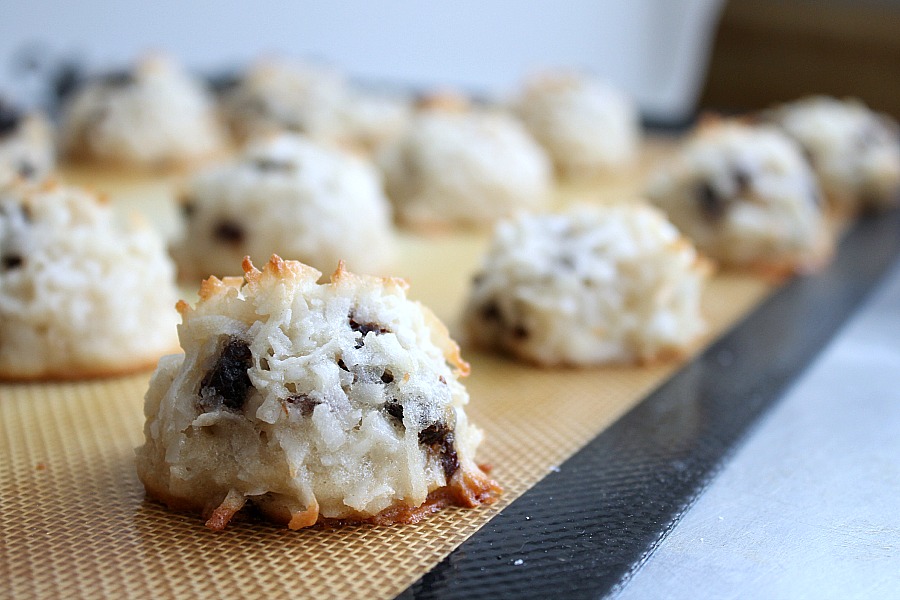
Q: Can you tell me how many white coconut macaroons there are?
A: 12